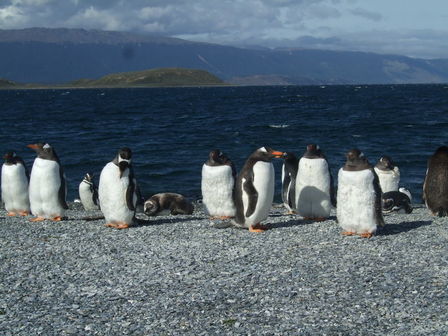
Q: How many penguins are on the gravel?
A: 13